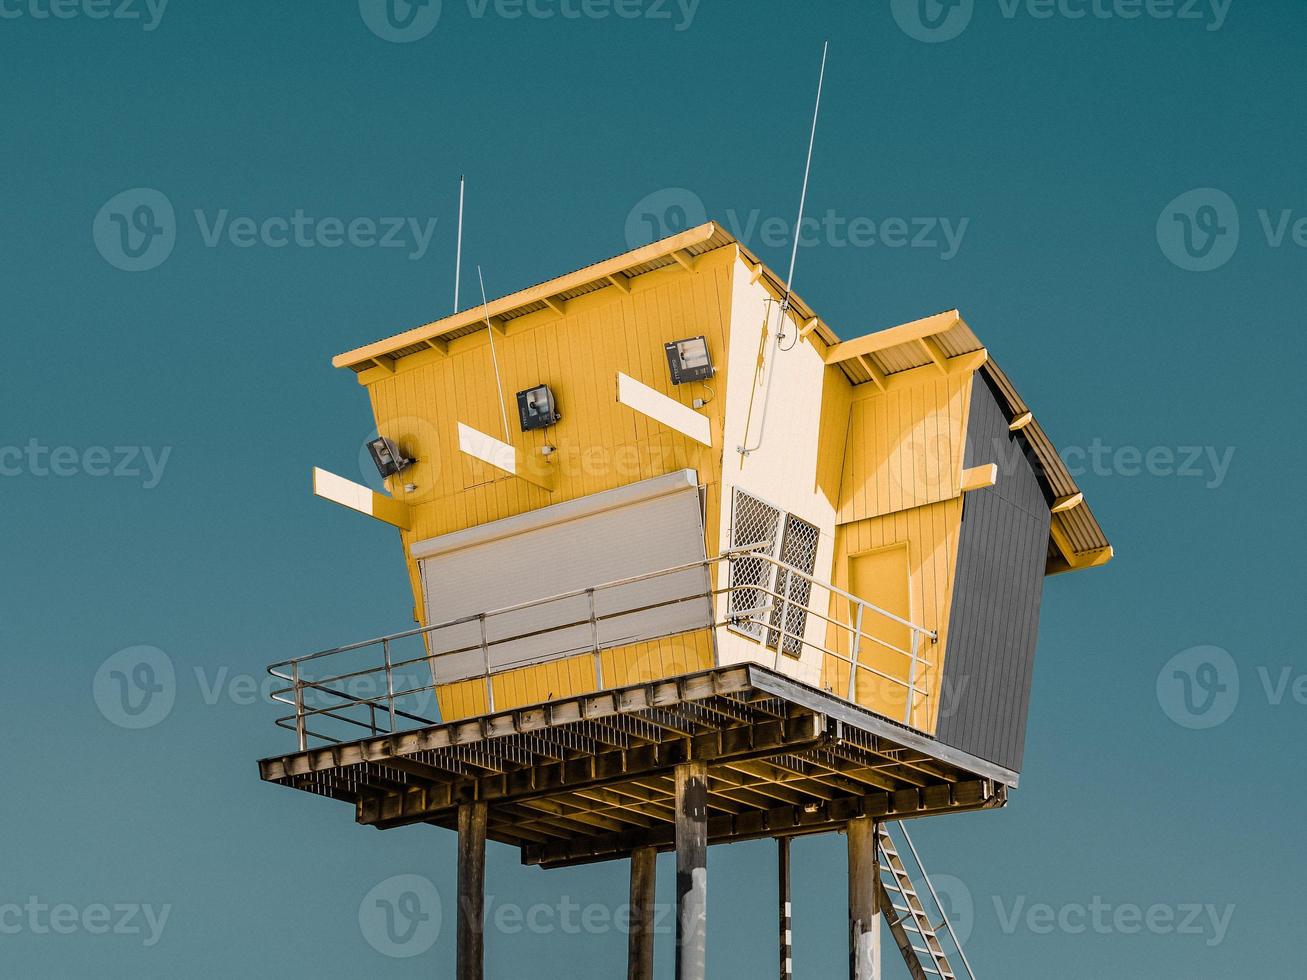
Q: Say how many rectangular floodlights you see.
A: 3